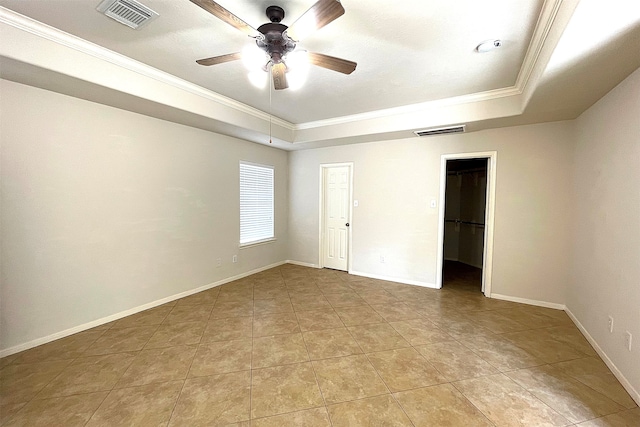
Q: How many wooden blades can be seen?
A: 5